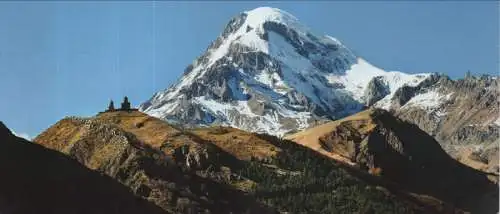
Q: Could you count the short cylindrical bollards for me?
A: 0